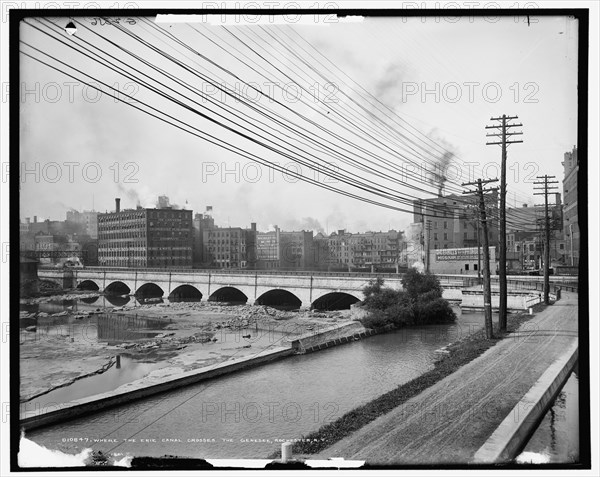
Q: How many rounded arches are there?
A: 7